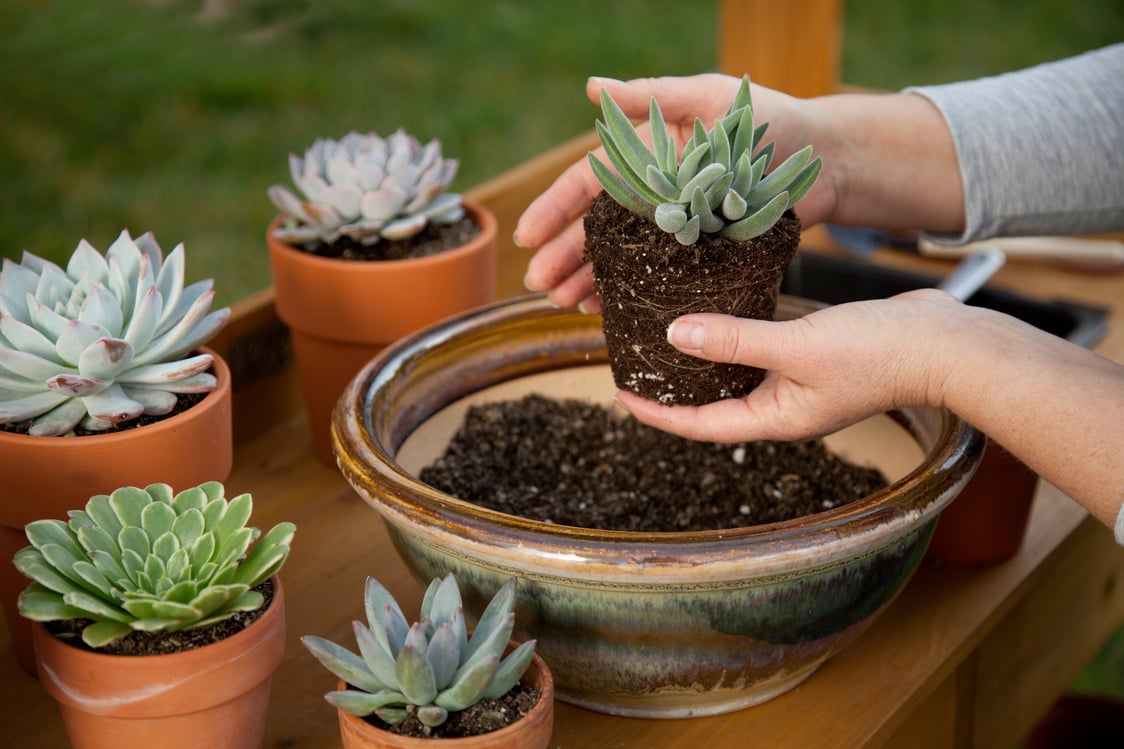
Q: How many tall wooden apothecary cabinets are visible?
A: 0